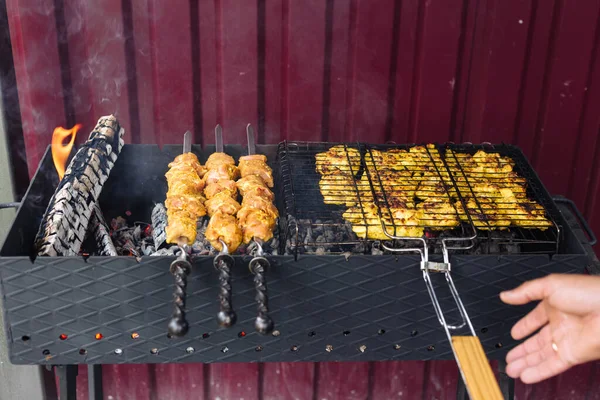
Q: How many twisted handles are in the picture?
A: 3